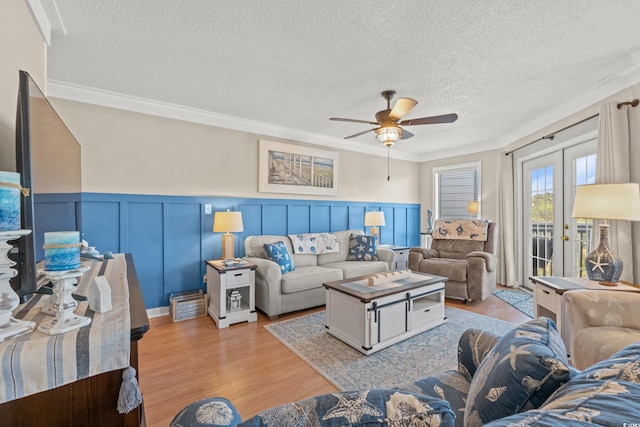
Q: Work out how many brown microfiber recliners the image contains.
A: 1